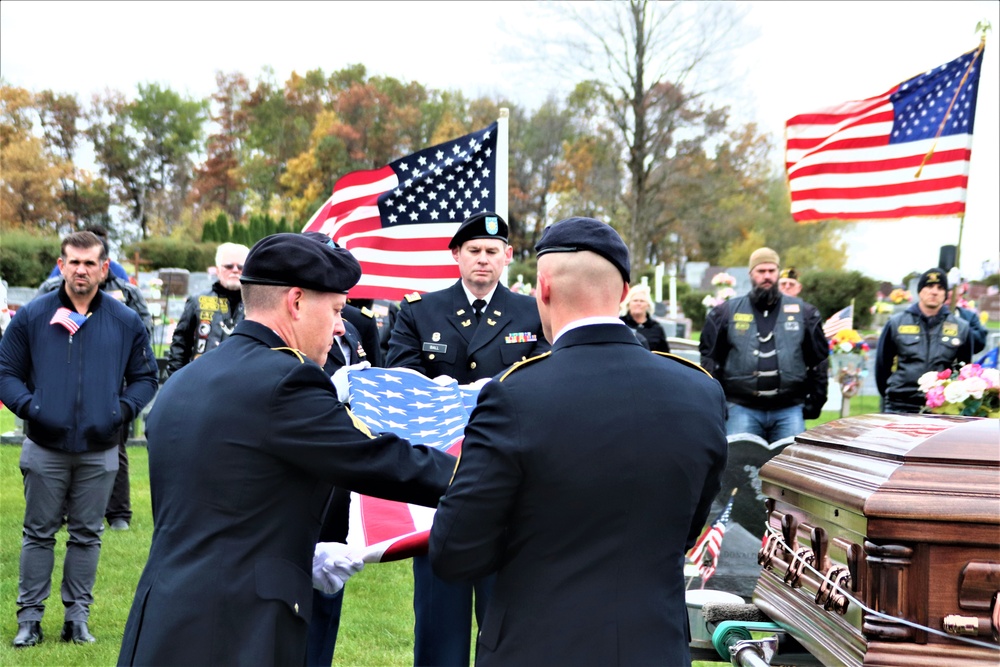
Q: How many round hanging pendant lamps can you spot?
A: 0